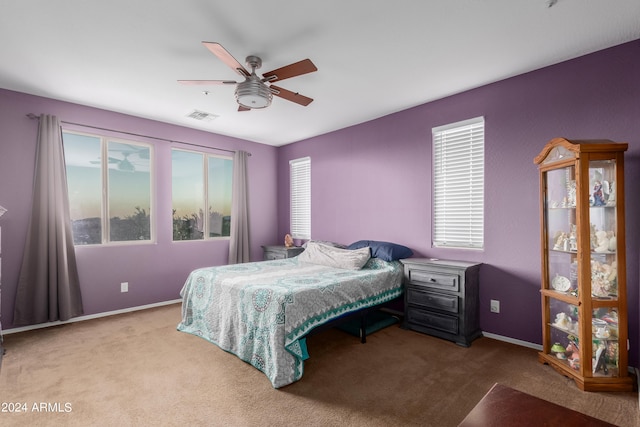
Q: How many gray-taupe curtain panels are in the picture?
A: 2